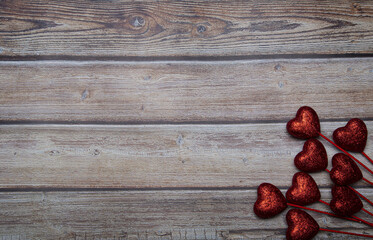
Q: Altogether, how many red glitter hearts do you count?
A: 8